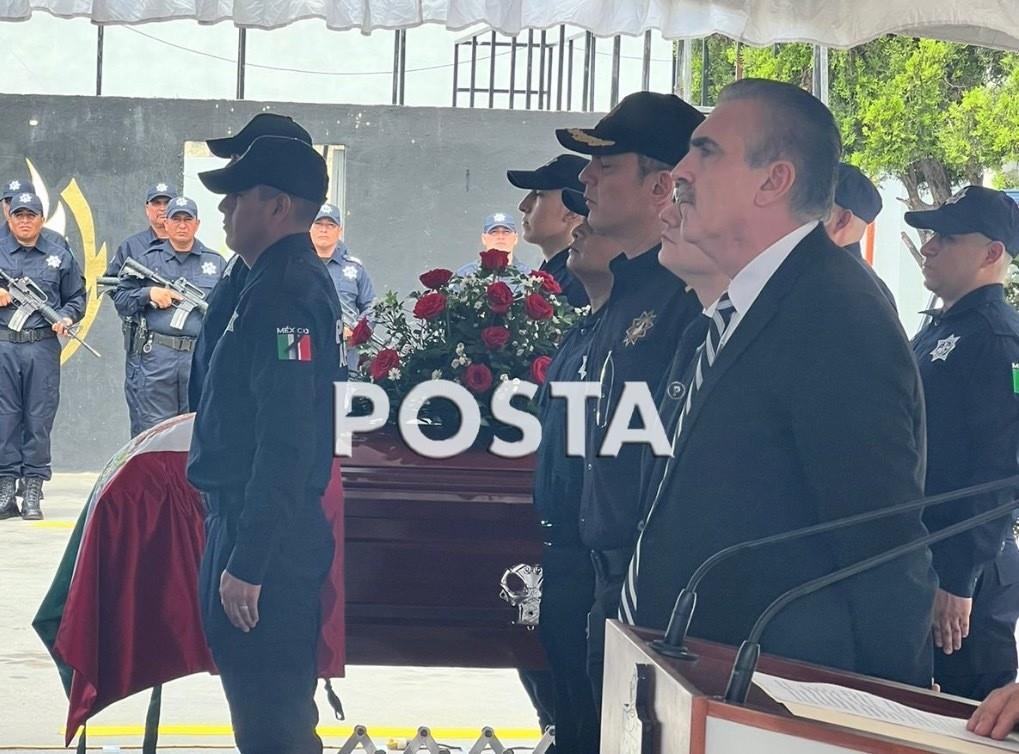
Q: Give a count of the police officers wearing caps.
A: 13